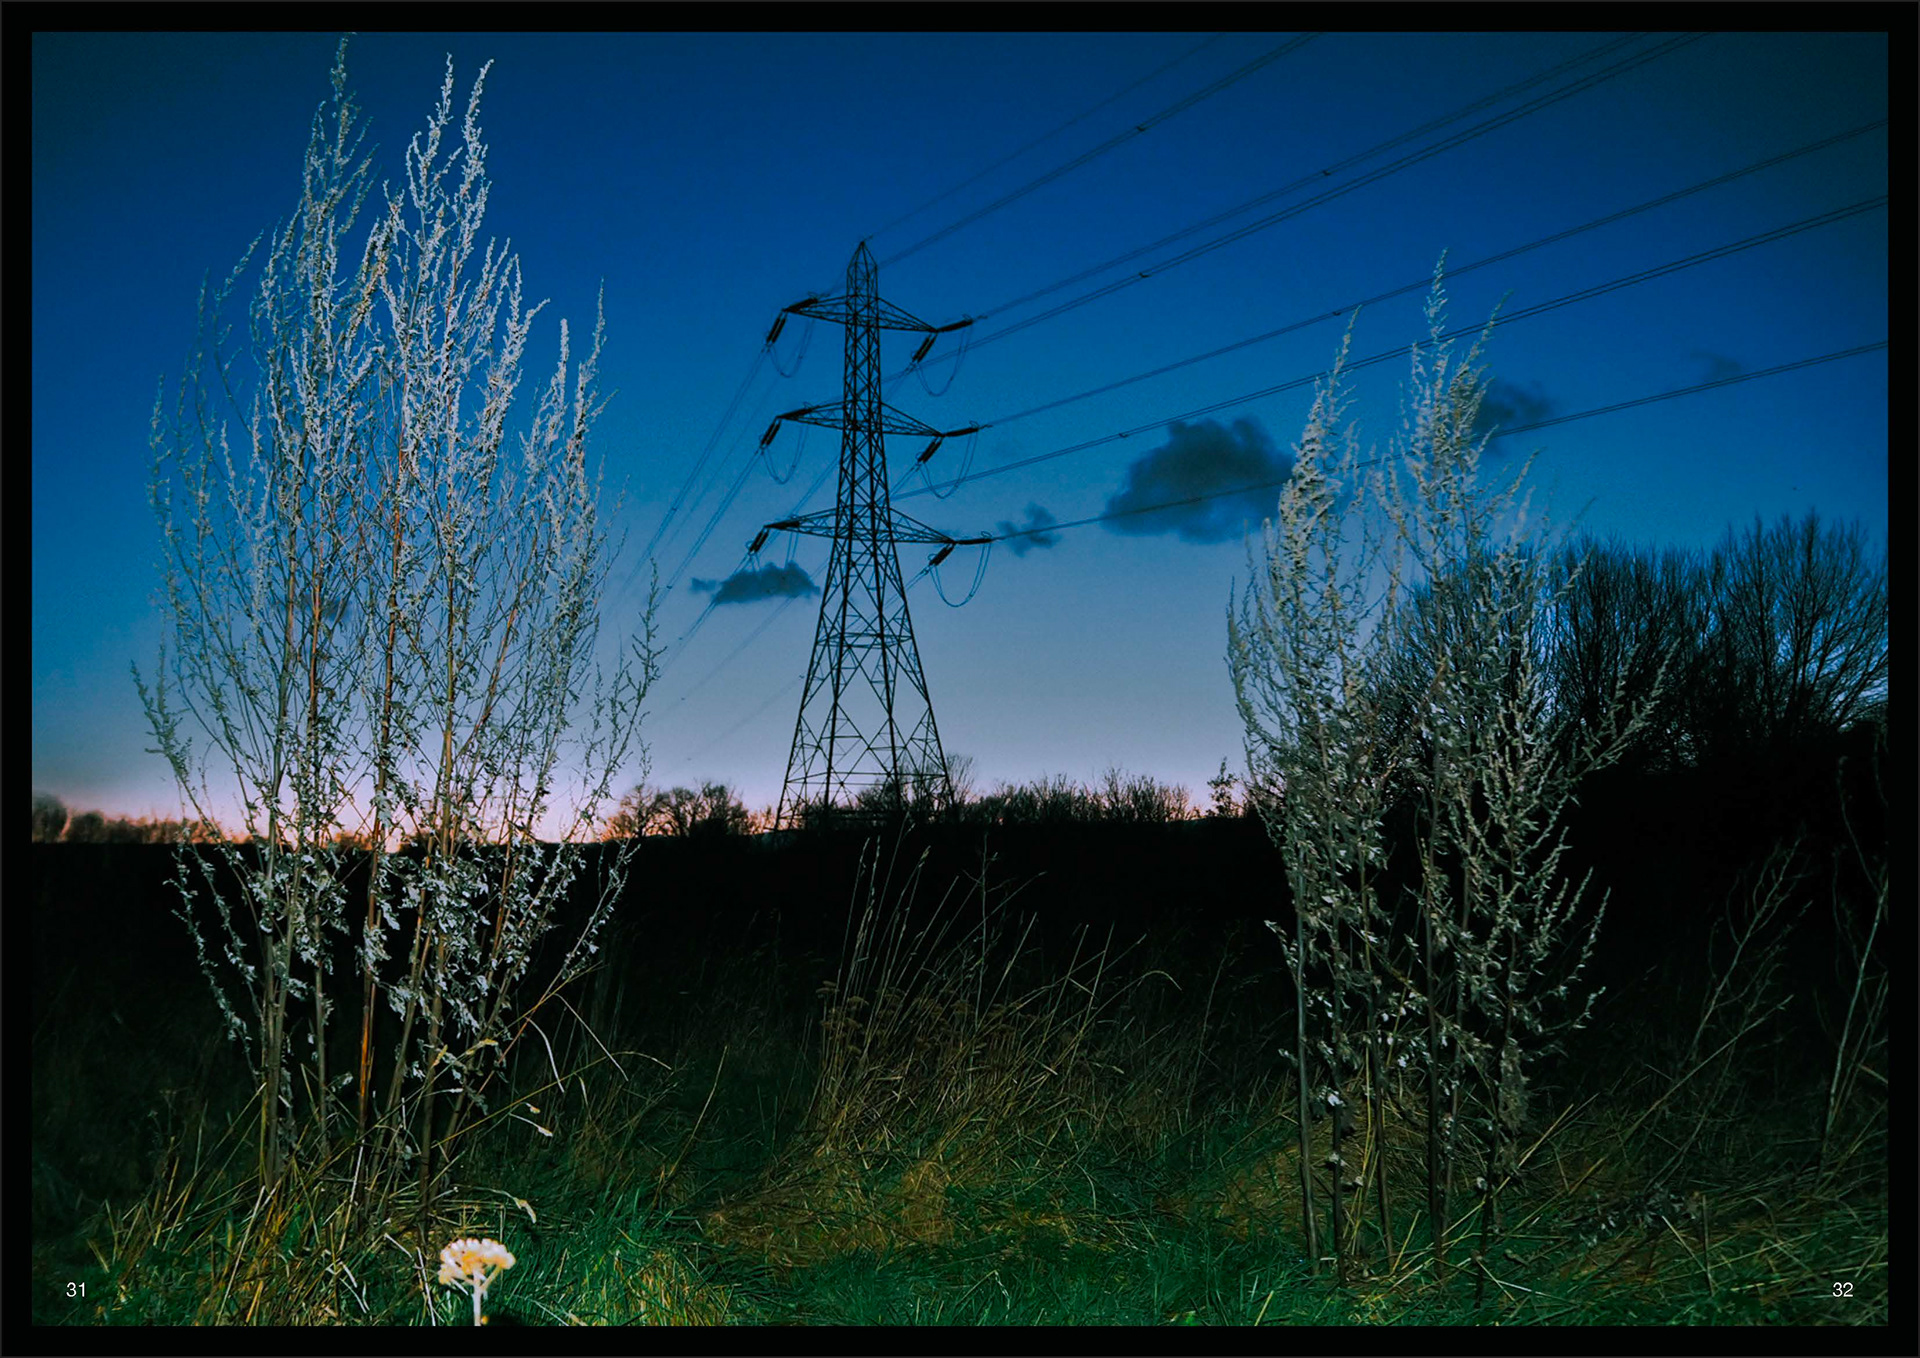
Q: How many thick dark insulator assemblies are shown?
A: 12